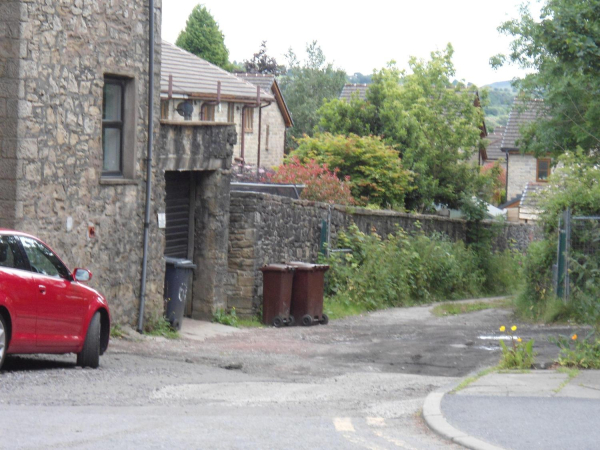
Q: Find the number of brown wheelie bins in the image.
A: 2